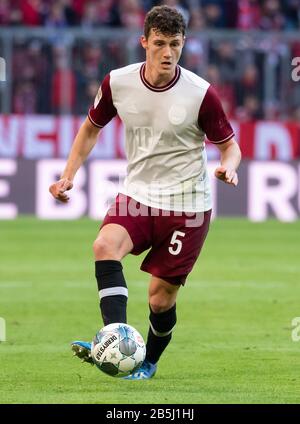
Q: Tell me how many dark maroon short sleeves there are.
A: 2